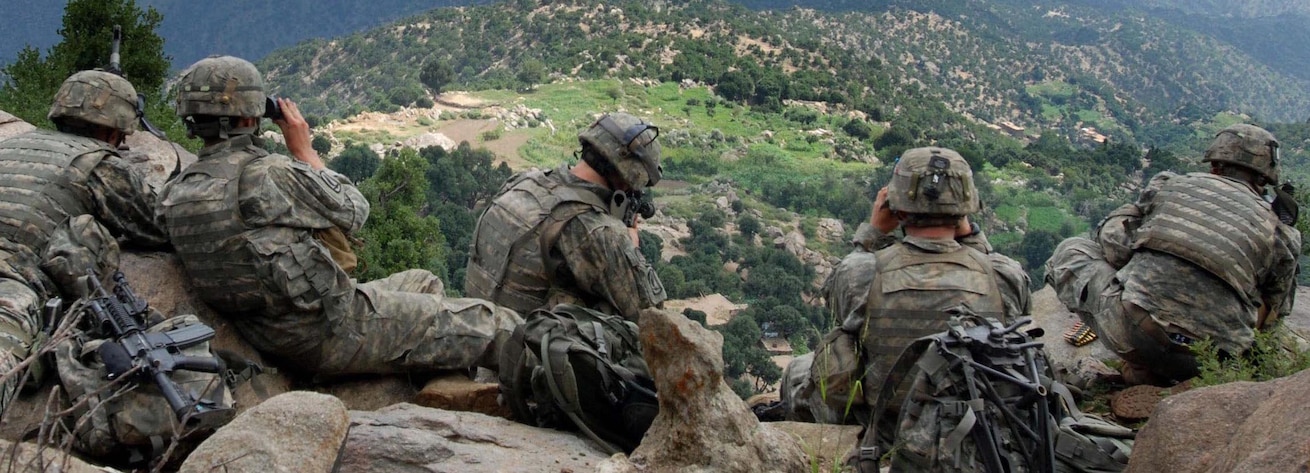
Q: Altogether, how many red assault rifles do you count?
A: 0